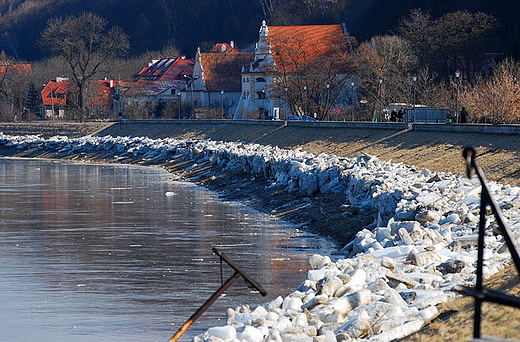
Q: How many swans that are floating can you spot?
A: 0